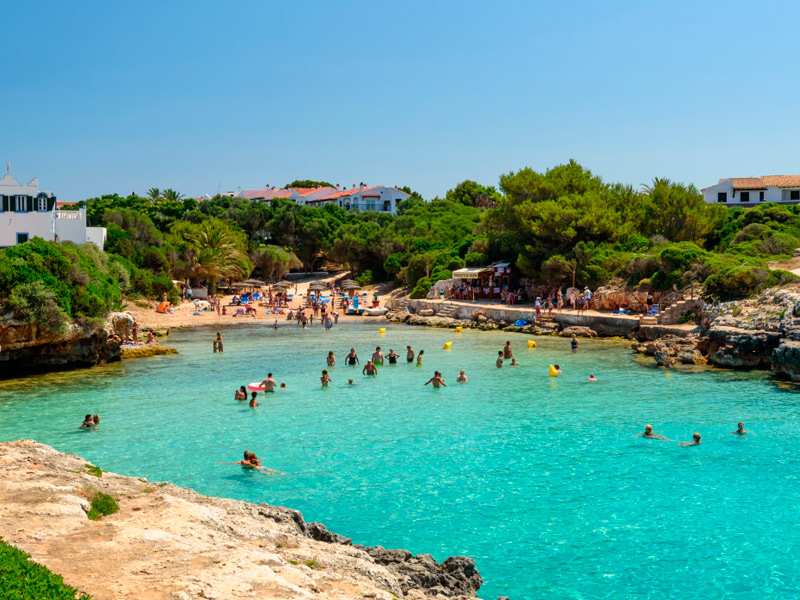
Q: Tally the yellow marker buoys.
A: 5